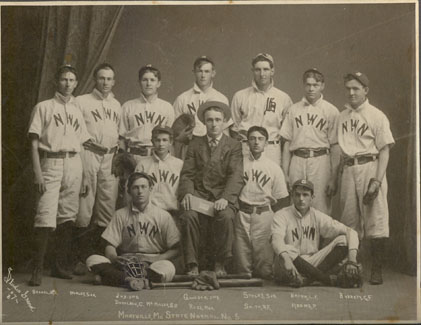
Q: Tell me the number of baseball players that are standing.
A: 7